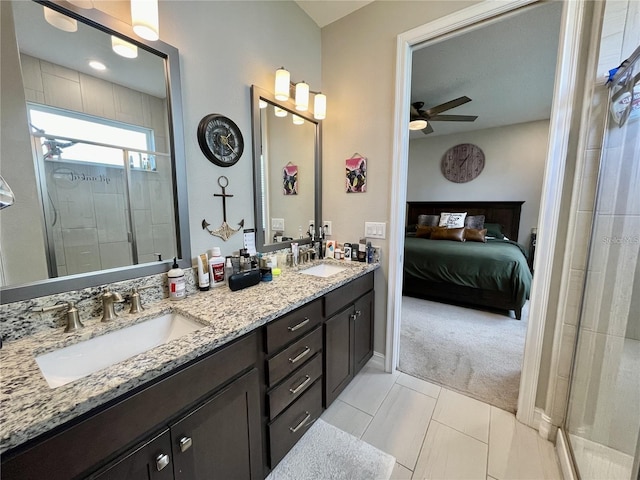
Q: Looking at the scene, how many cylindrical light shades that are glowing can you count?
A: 4